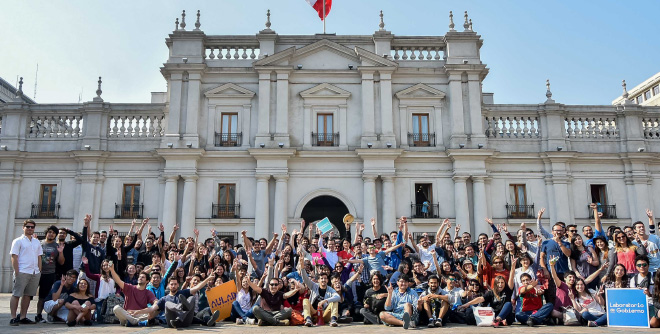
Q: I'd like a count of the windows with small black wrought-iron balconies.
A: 9